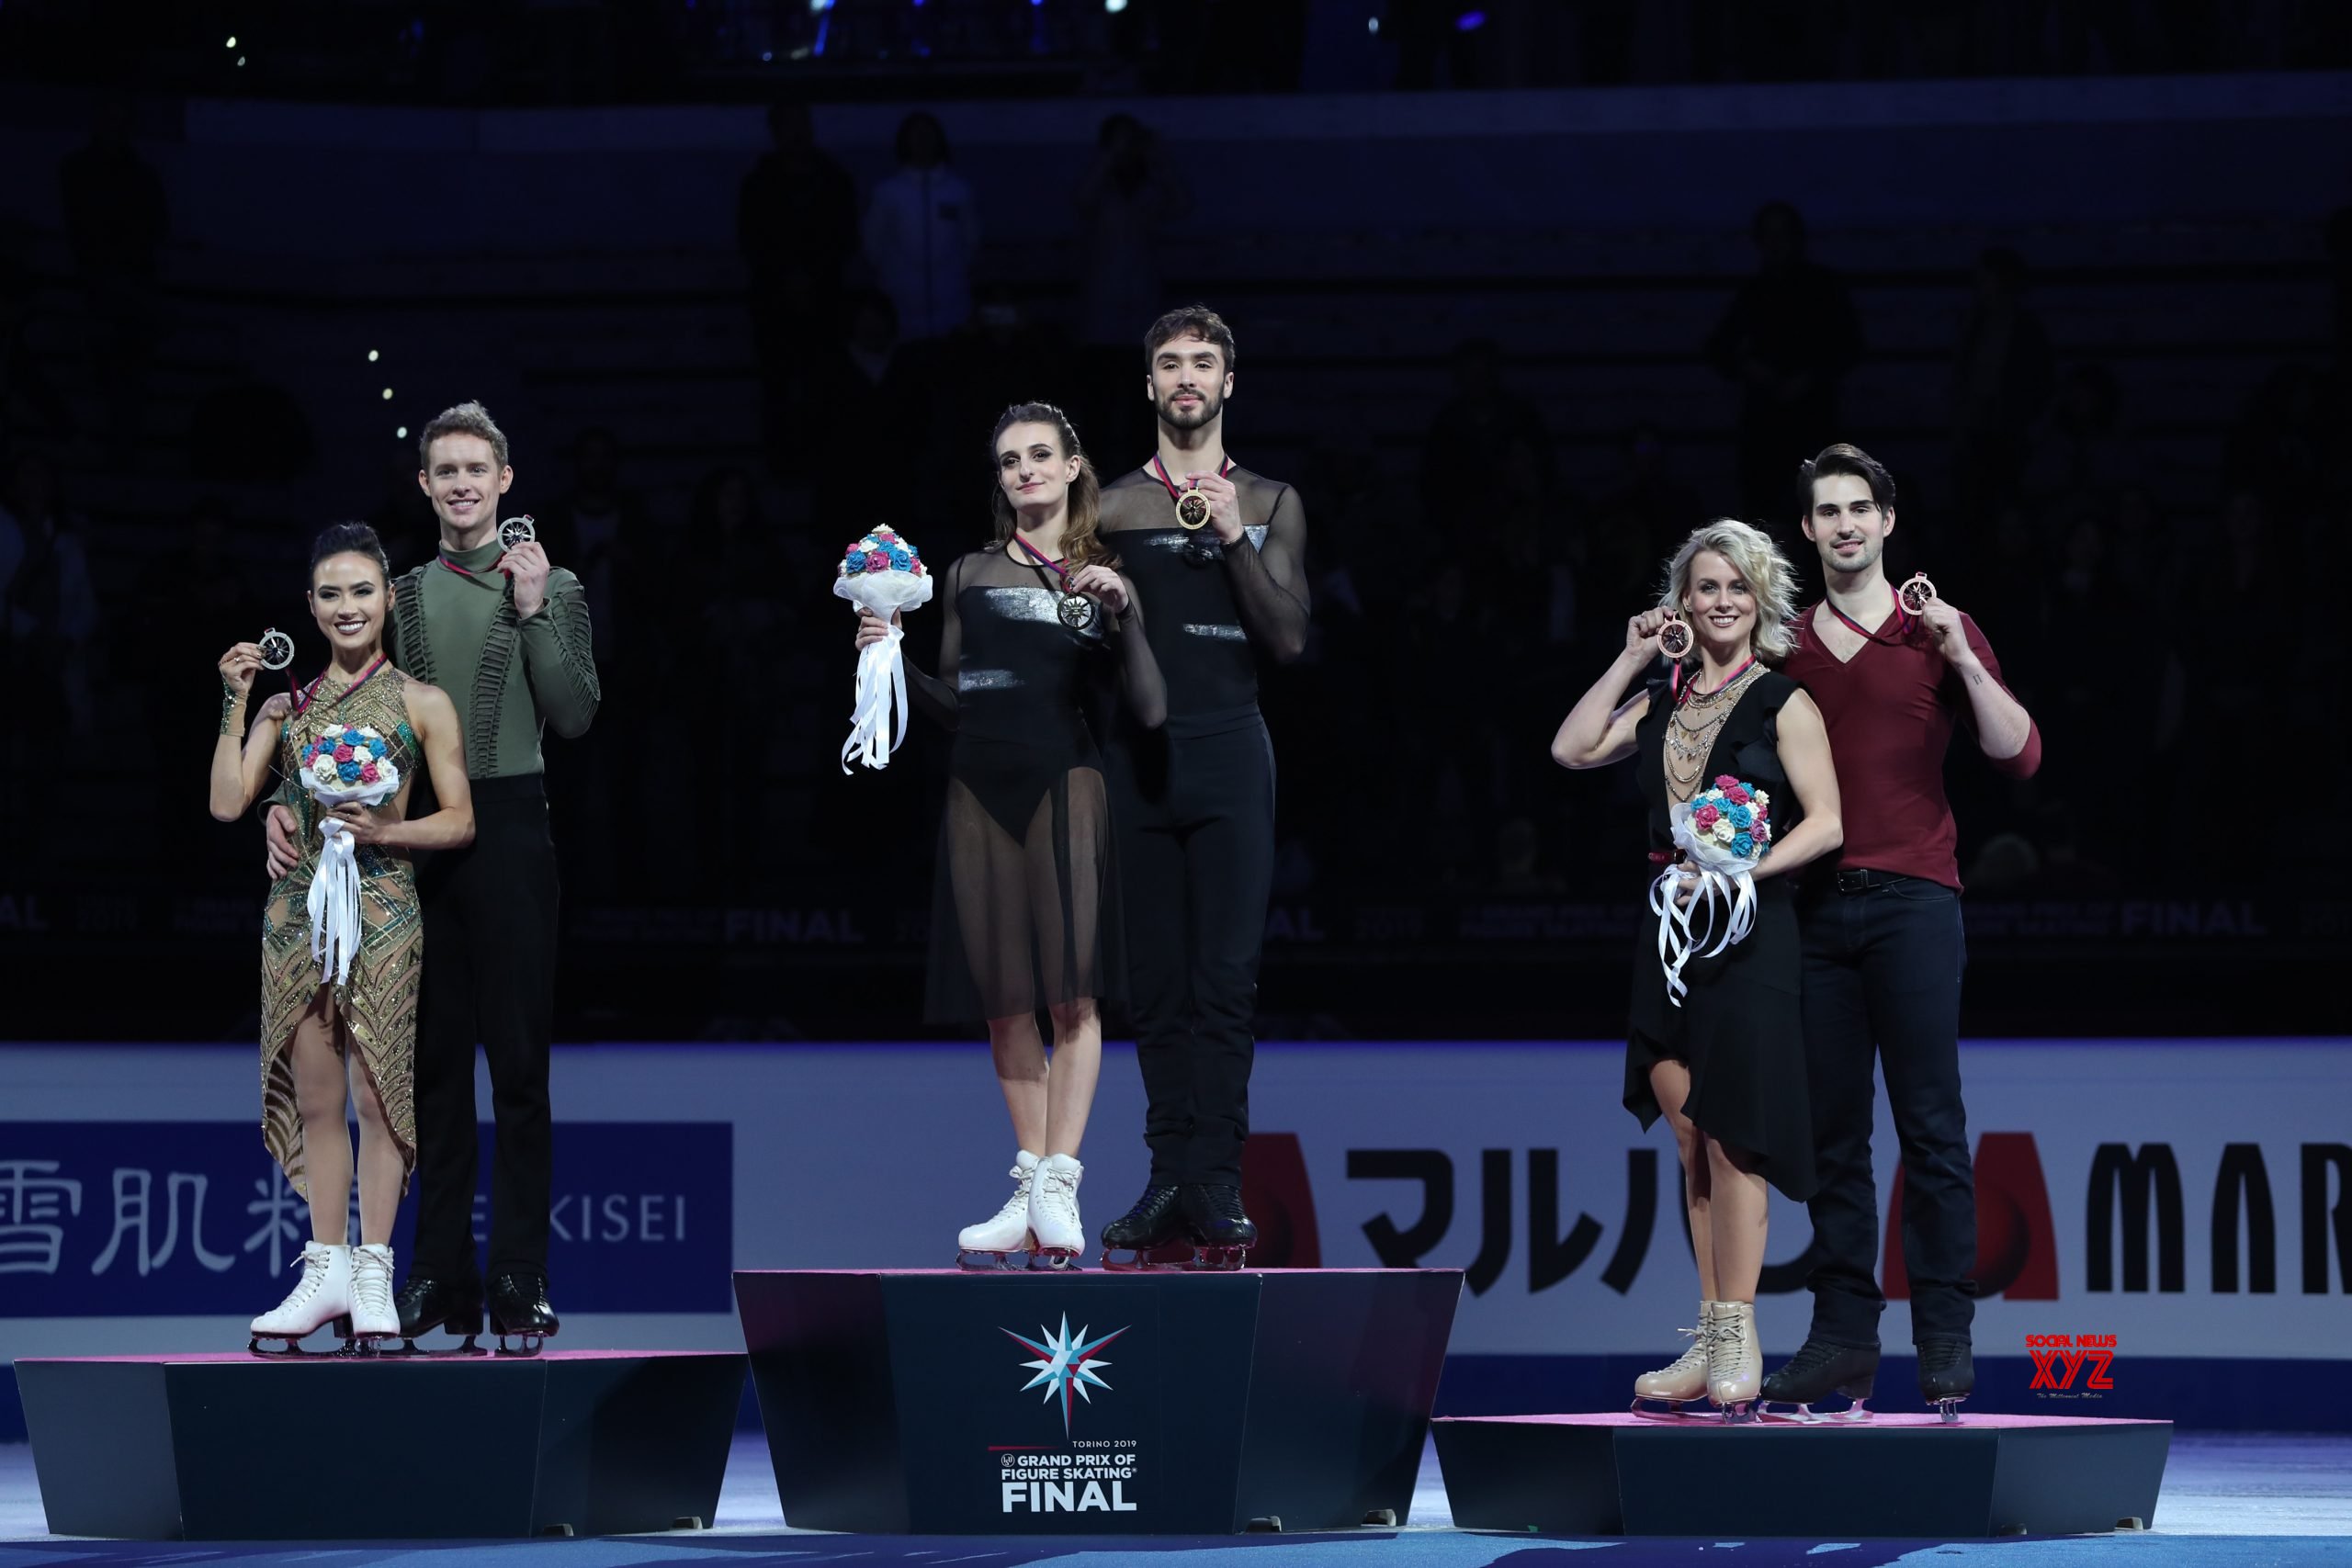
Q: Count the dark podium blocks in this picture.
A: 3